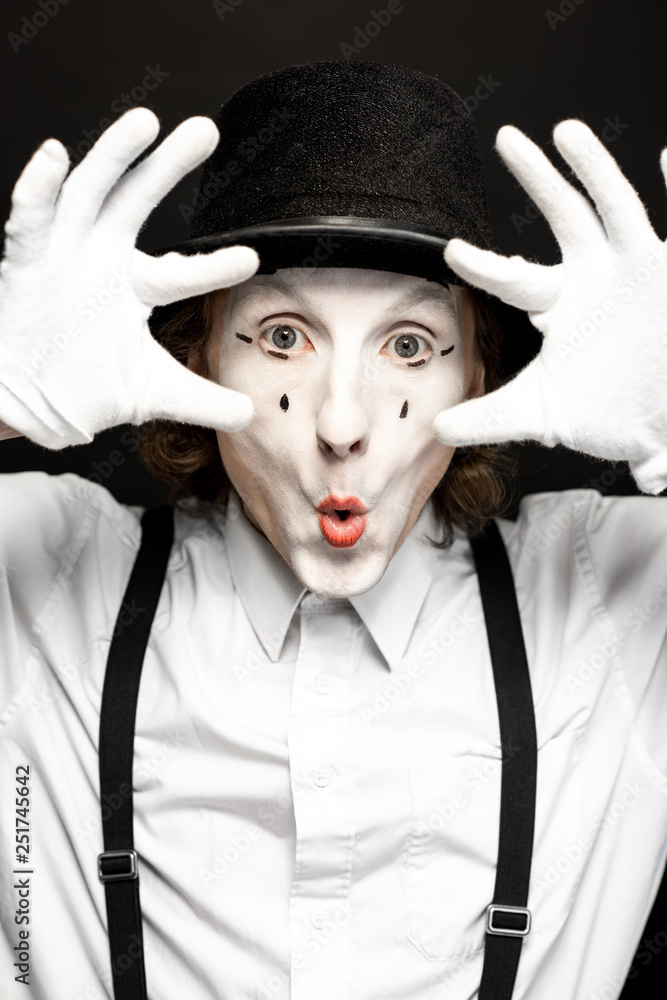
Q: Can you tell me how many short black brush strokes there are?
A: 6